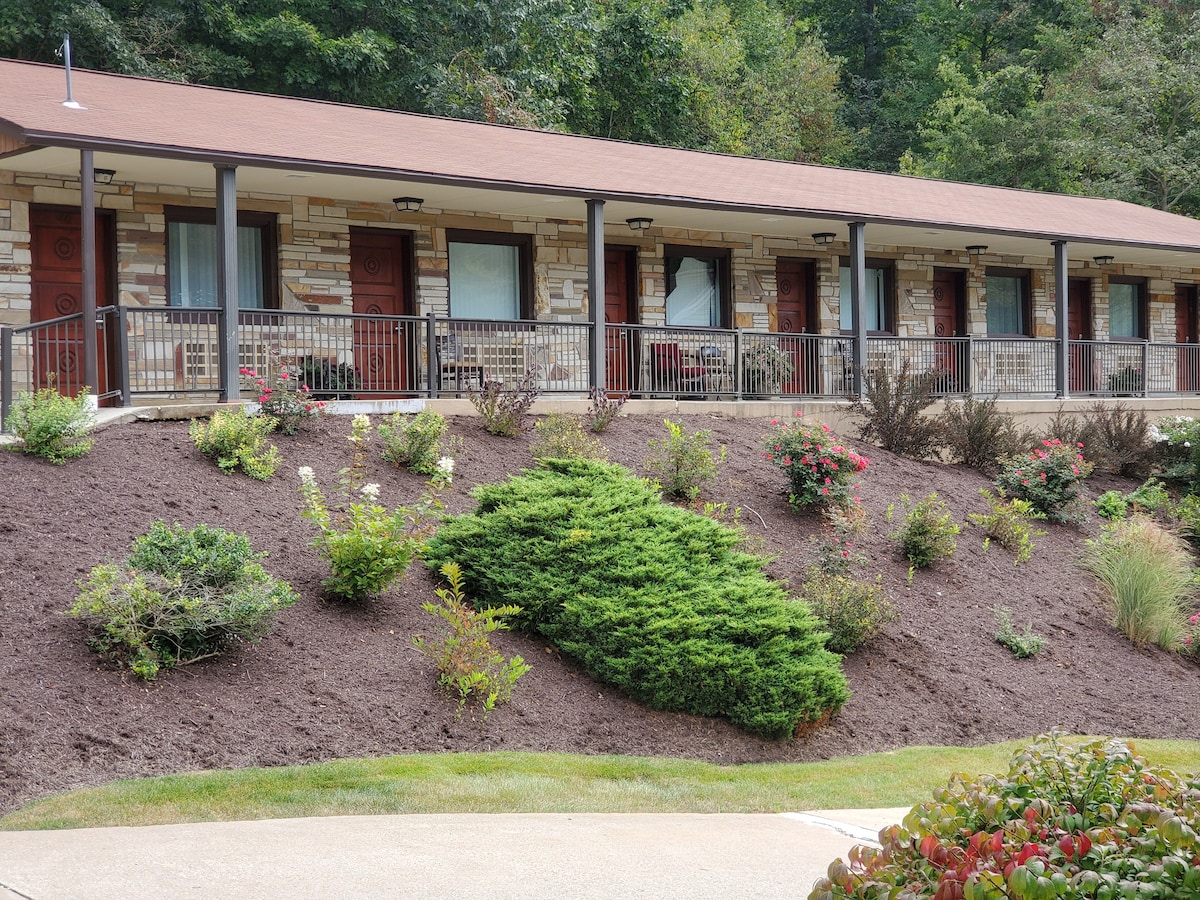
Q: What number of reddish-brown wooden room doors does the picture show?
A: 7